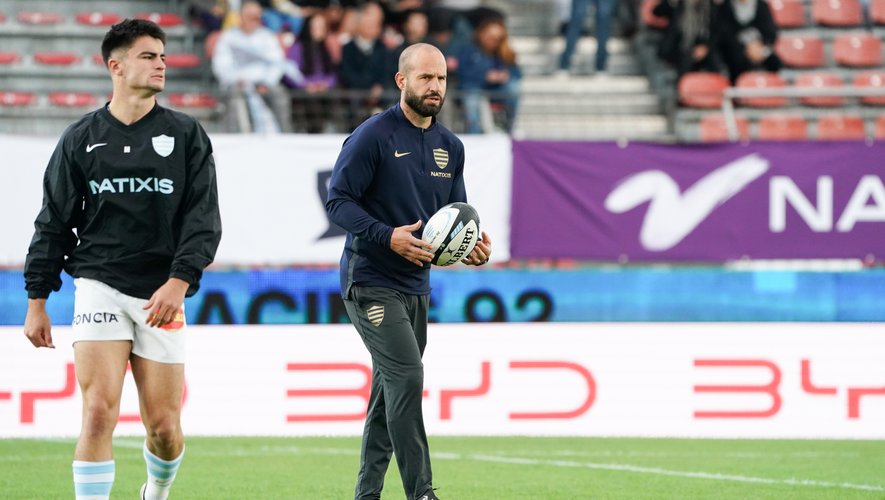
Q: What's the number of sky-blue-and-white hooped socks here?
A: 2